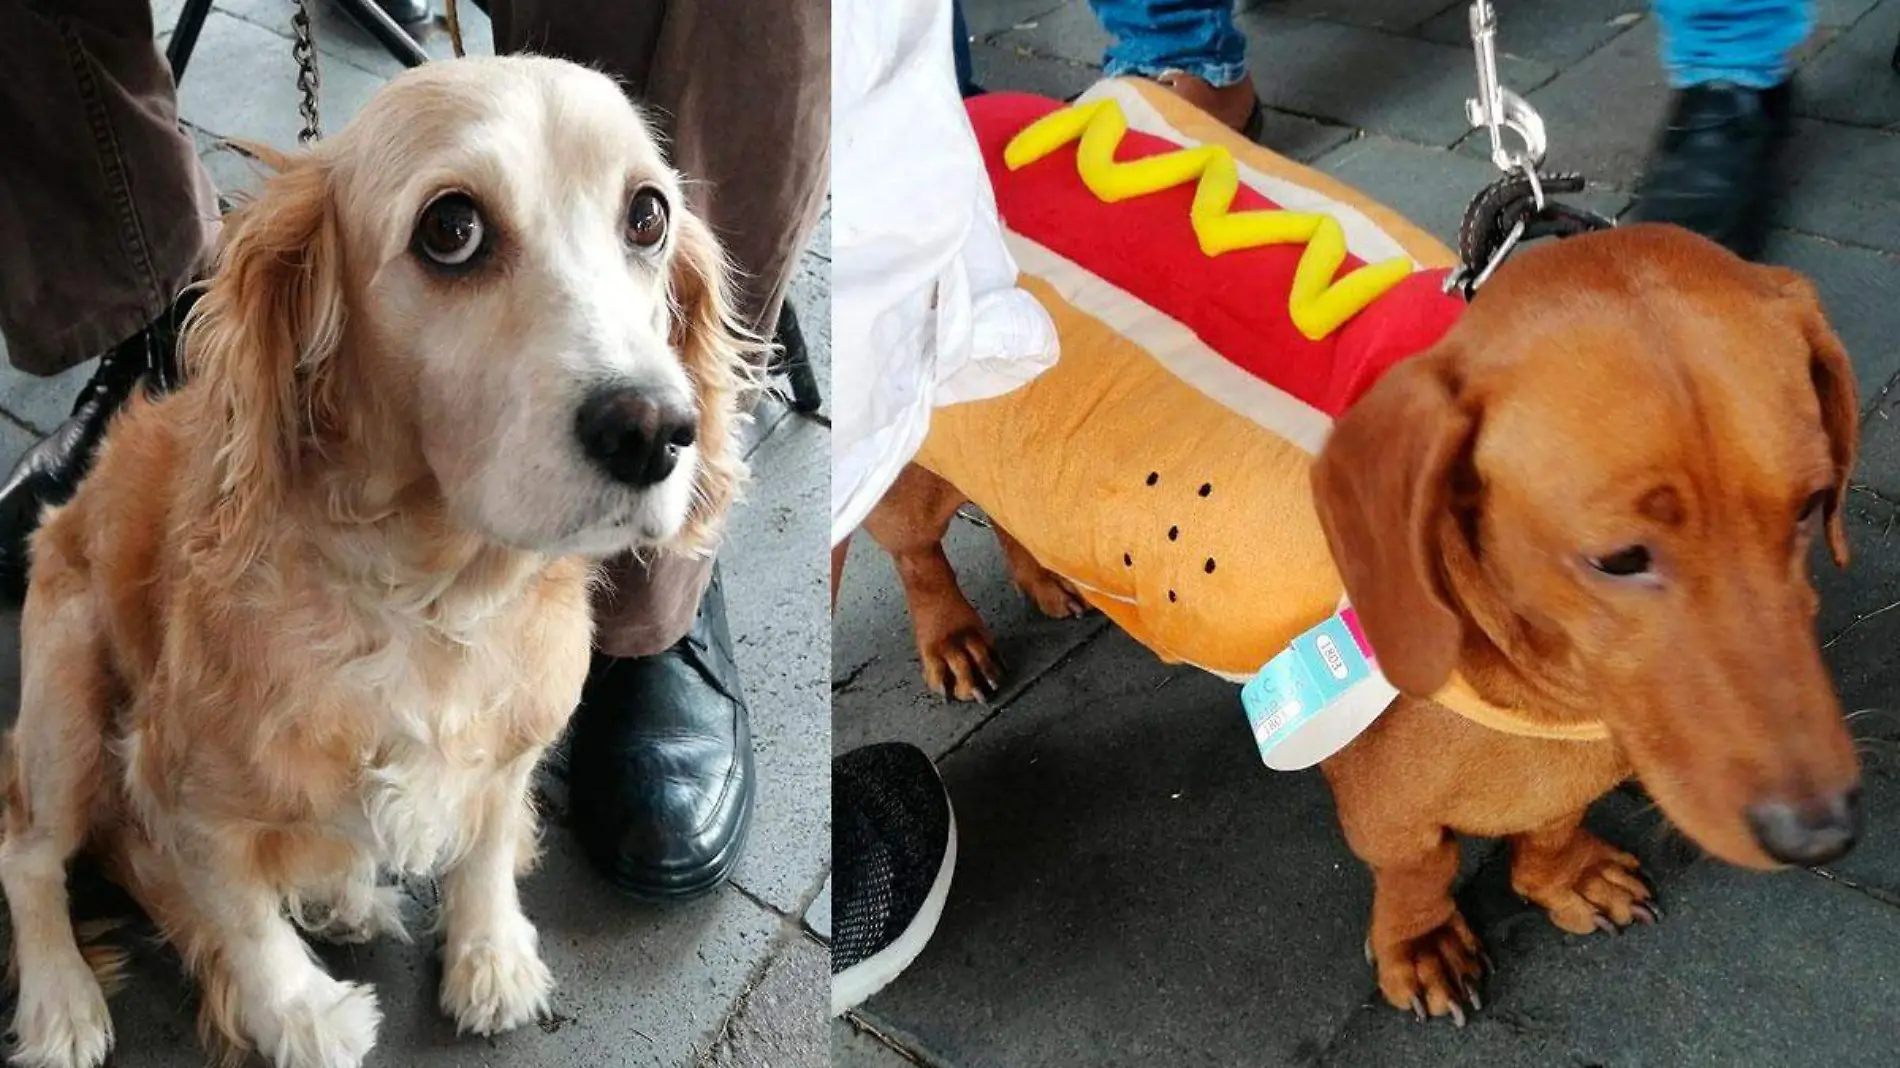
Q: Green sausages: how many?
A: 0